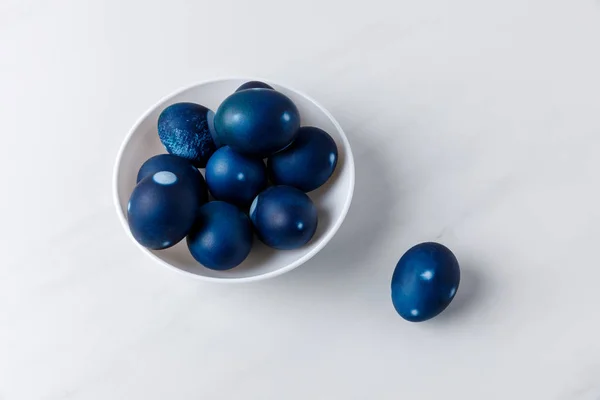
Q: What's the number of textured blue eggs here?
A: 1